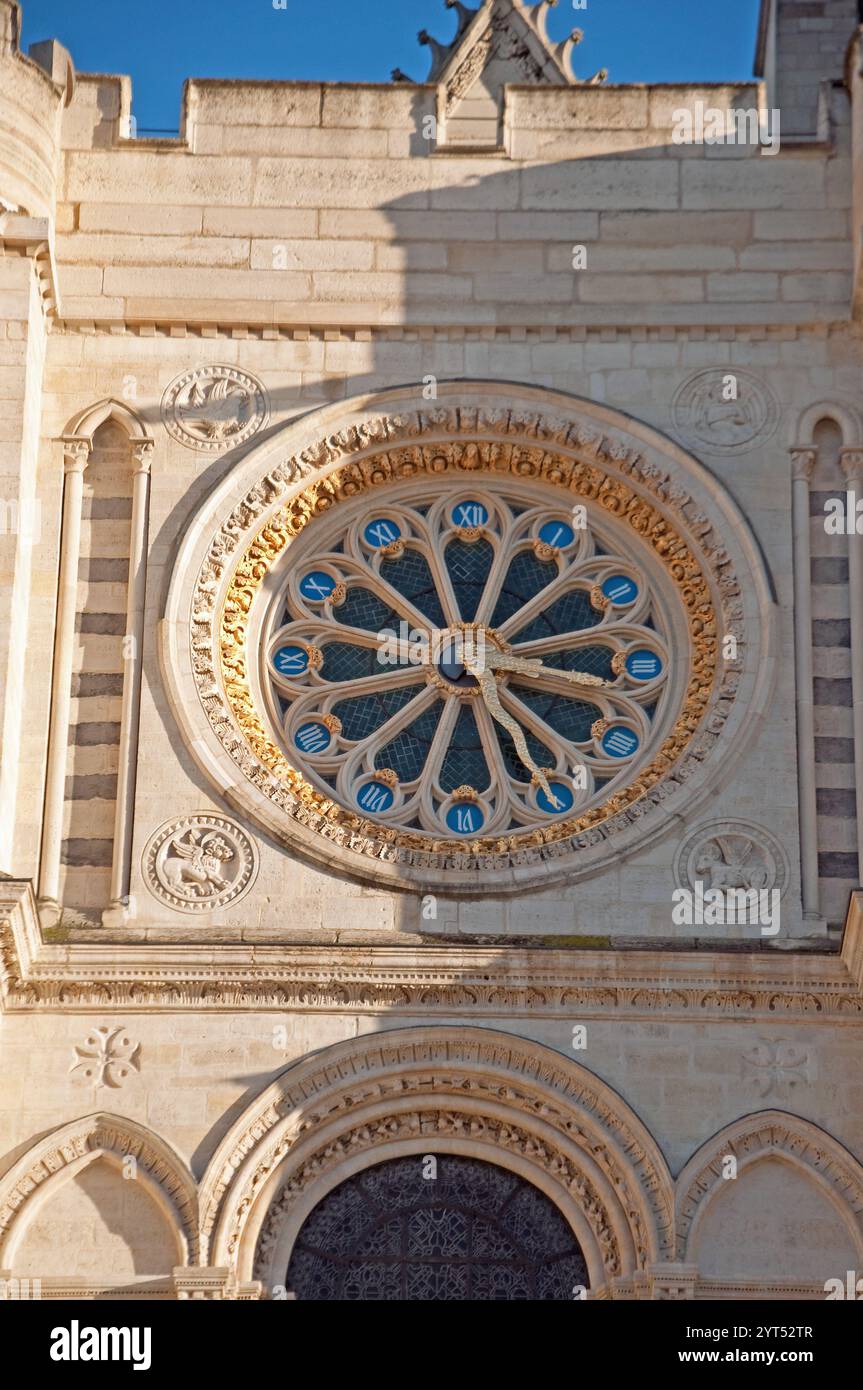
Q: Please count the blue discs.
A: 12